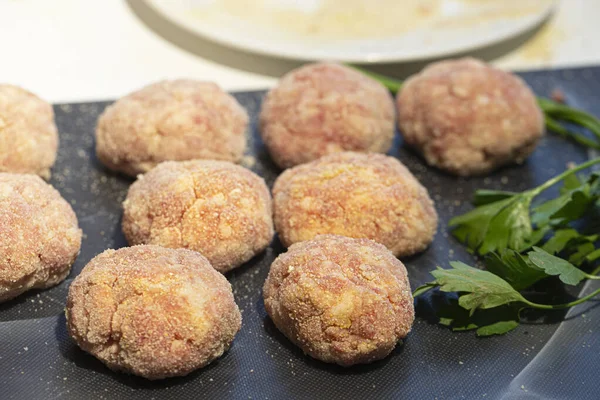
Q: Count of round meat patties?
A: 9